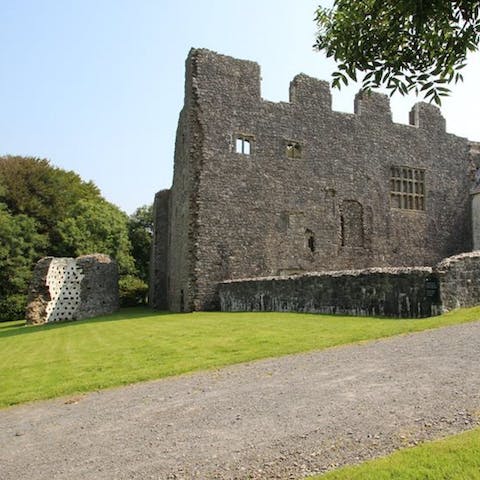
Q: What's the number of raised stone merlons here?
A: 4